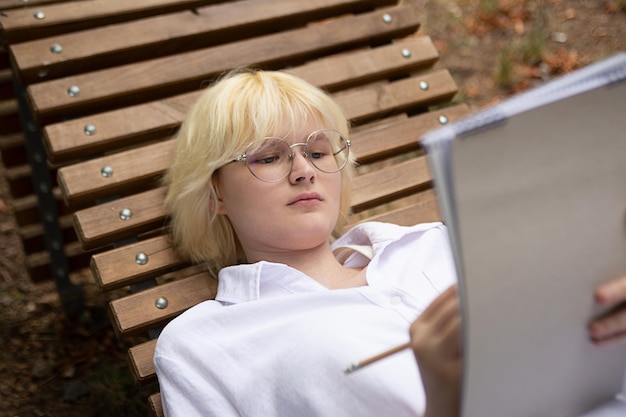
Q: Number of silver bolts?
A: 12